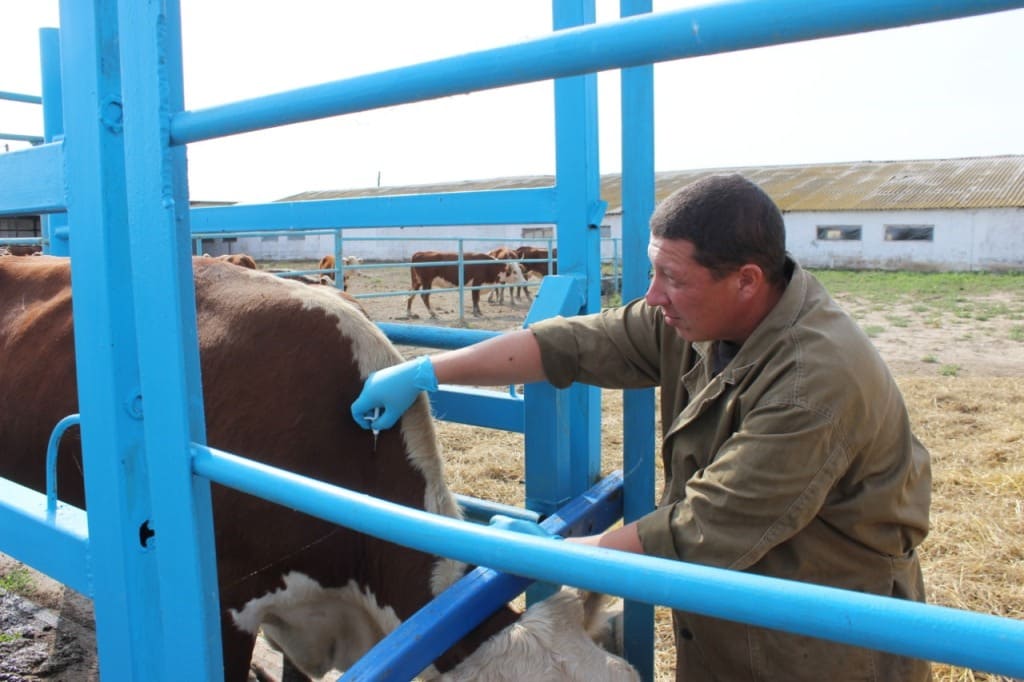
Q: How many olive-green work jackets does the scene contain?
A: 1